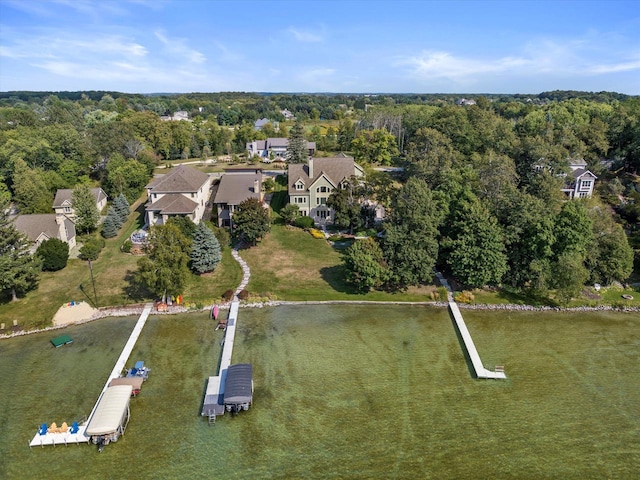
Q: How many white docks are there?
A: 3